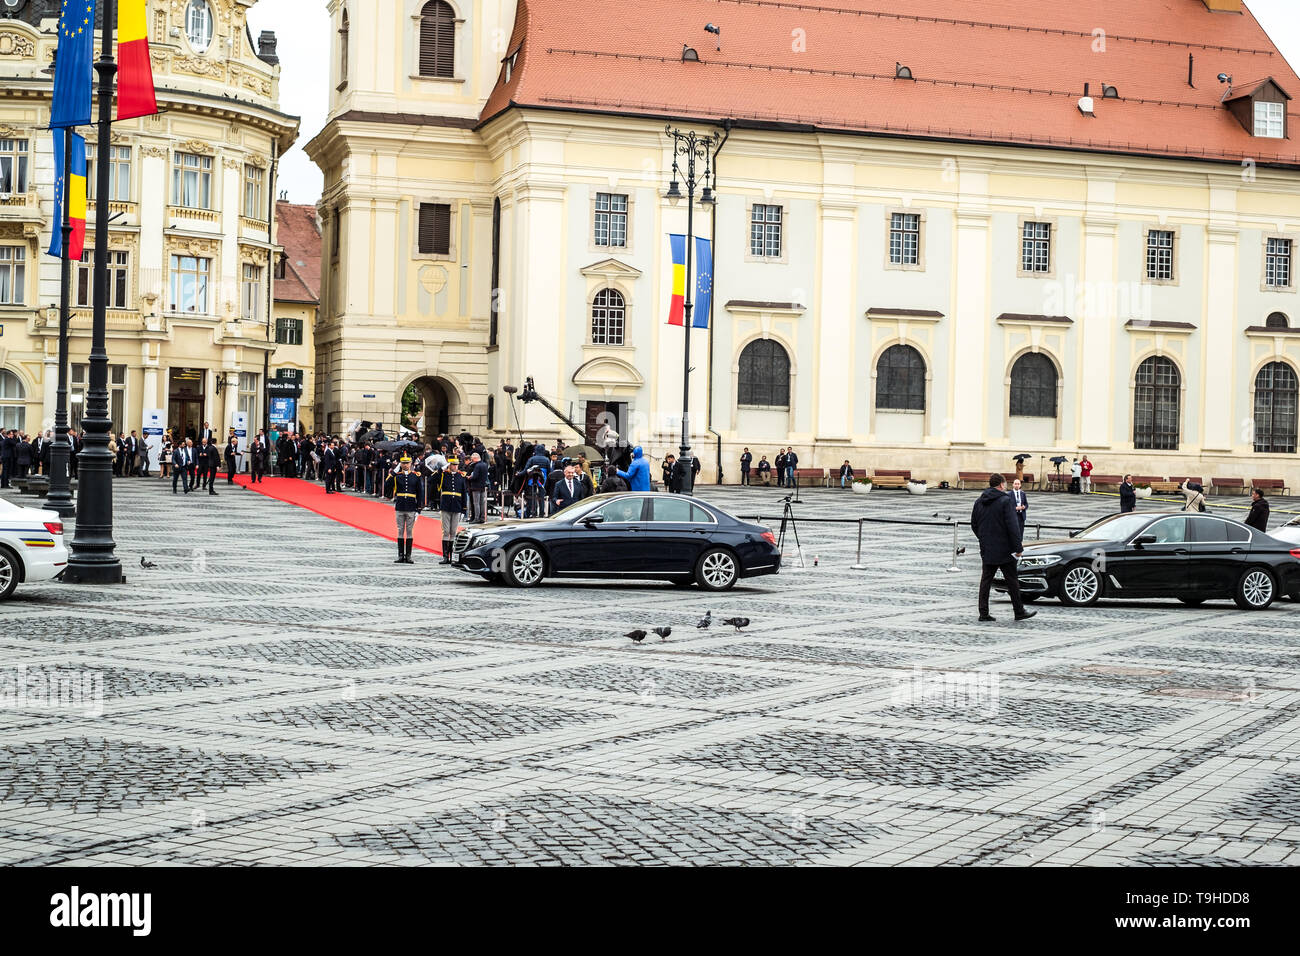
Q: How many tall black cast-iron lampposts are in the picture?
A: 3